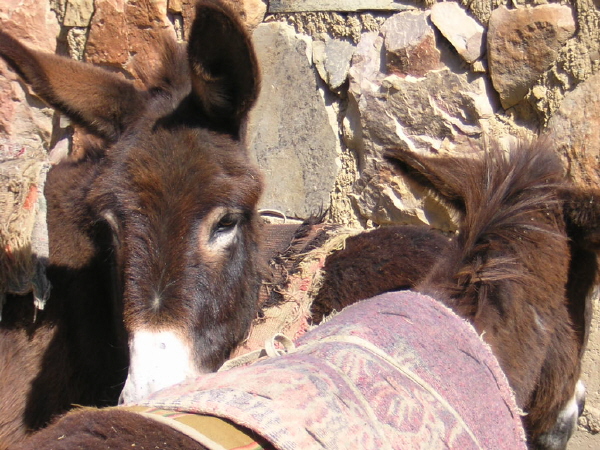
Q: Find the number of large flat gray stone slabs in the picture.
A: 1